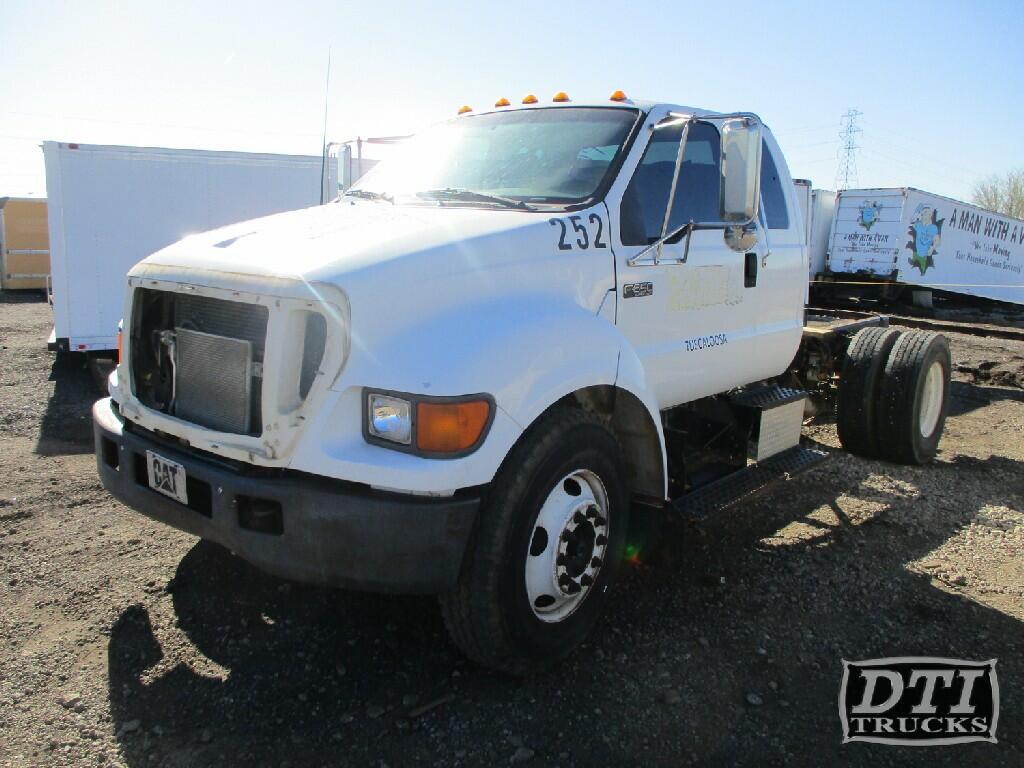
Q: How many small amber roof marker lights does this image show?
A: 5